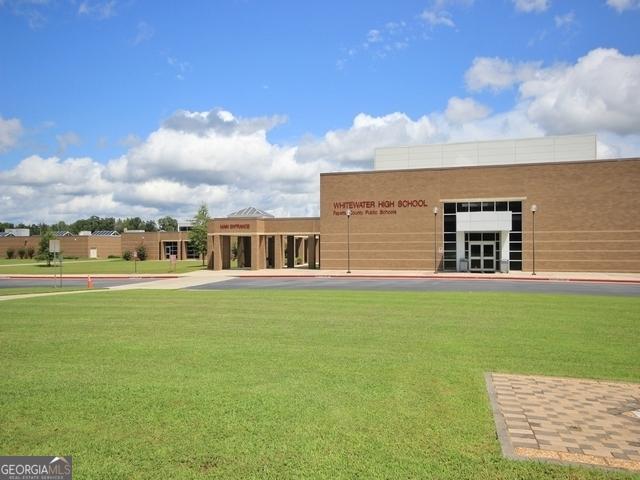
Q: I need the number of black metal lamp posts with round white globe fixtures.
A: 3